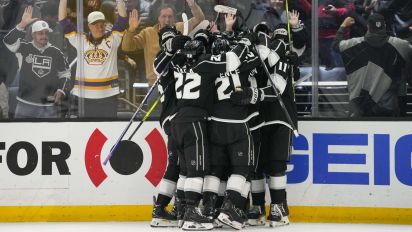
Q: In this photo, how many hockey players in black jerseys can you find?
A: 5